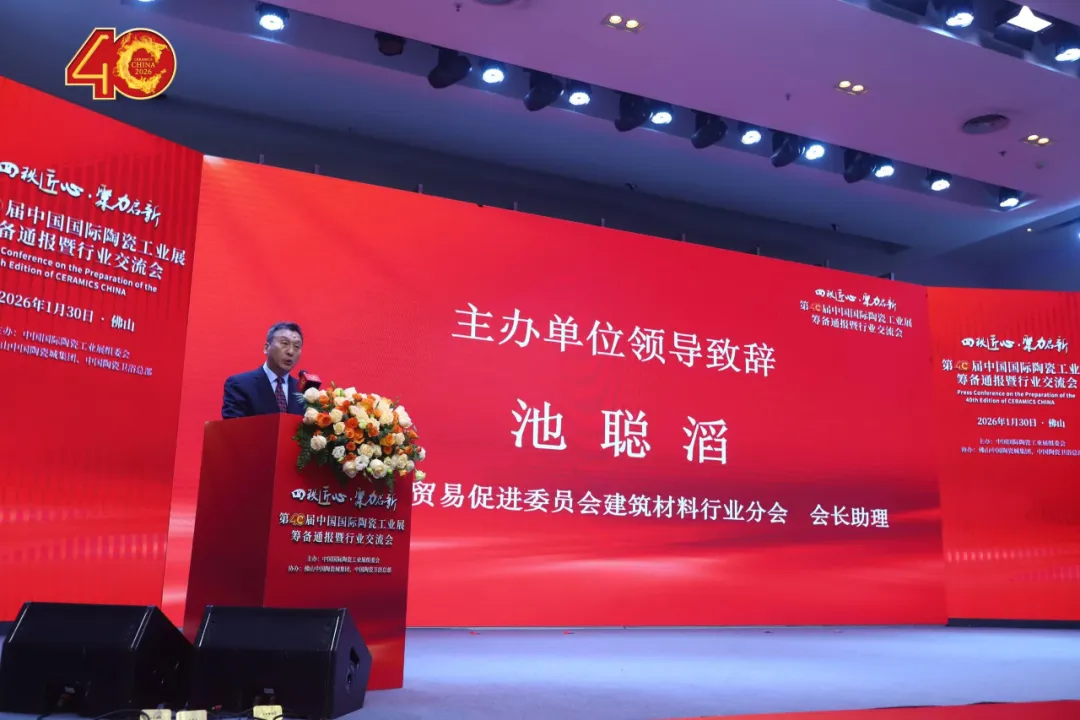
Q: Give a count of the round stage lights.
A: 11